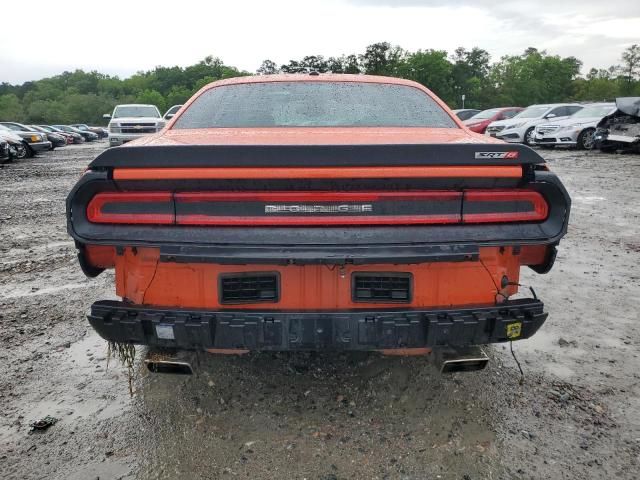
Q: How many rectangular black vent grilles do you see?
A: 2